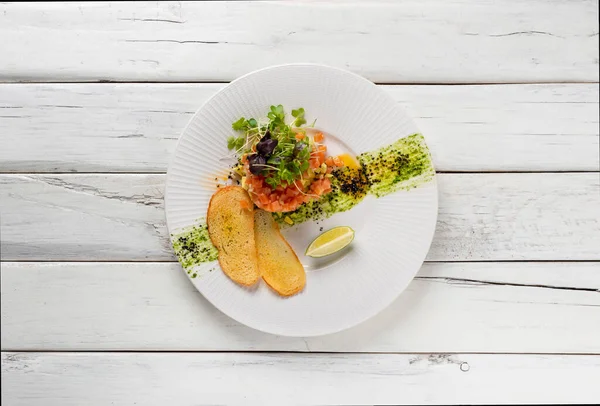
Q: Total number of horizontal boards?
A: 5